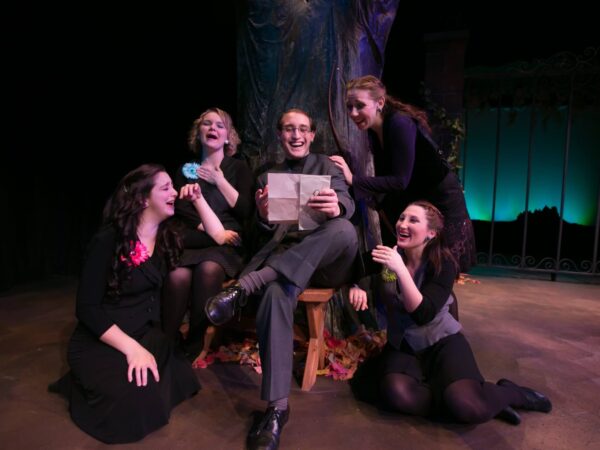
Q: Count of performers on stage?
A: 5